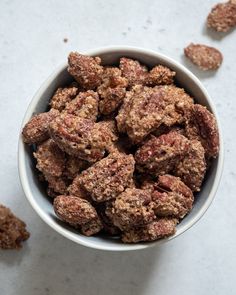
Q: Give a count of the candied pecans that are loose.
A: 3